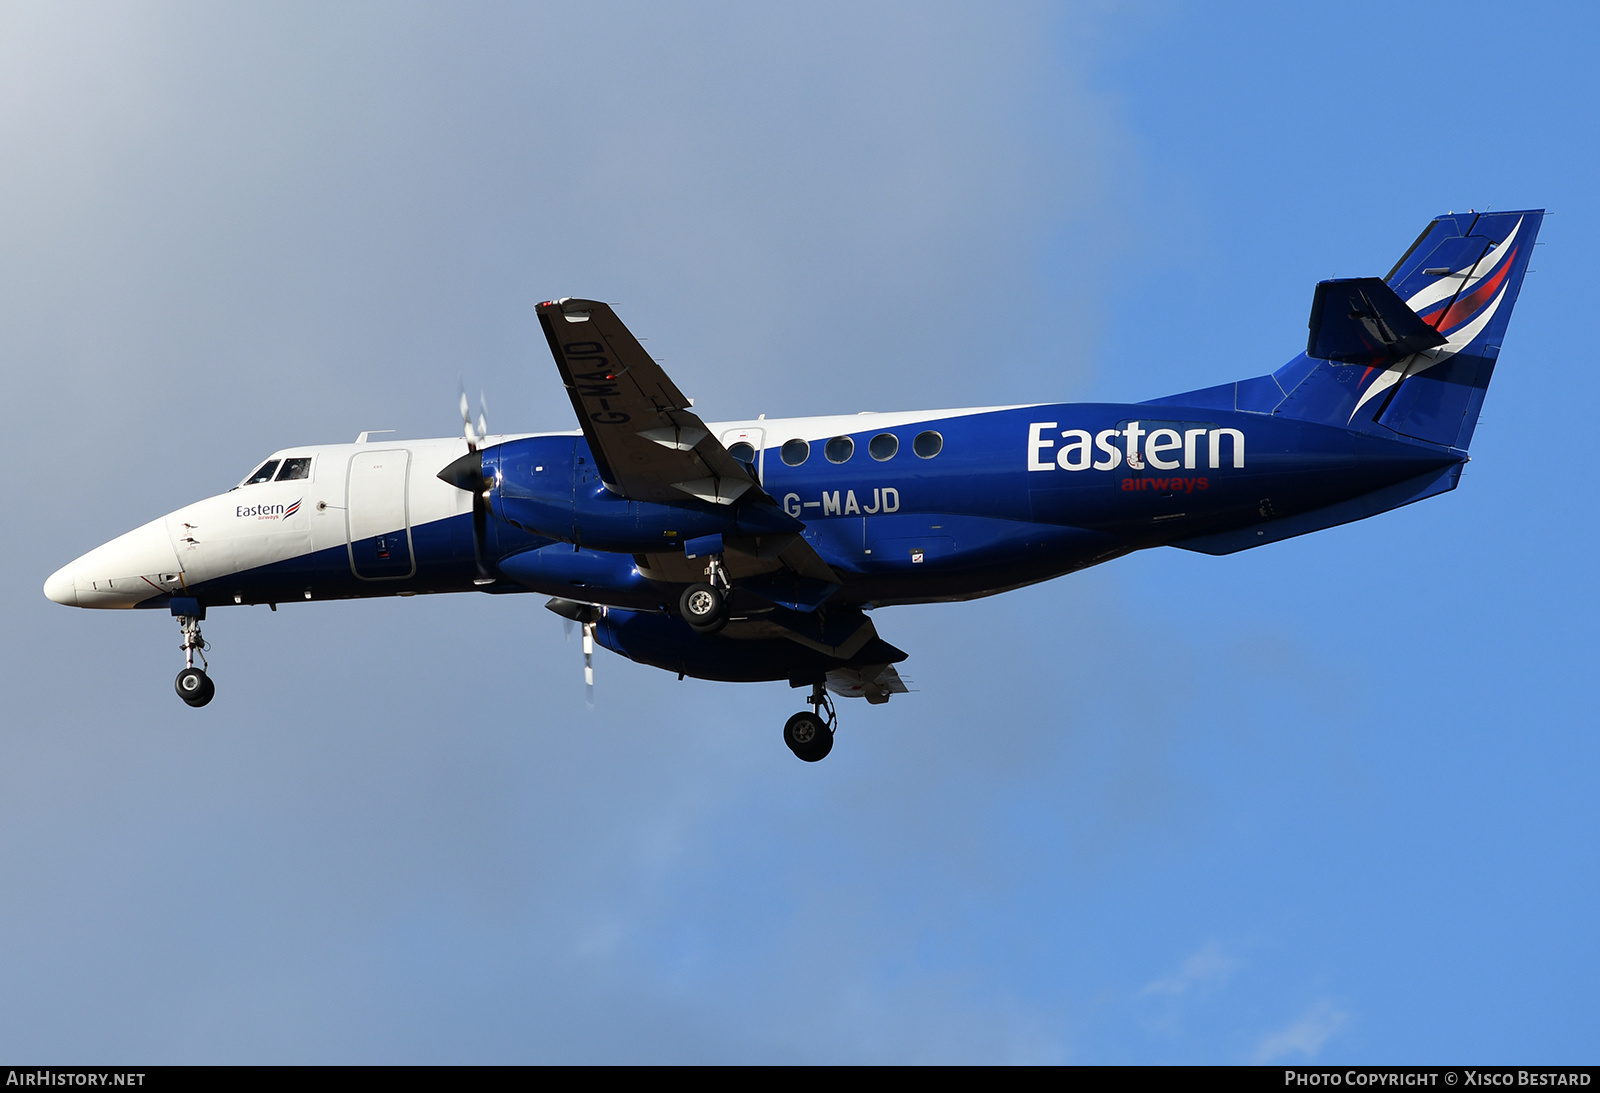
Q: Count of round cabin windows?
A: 5